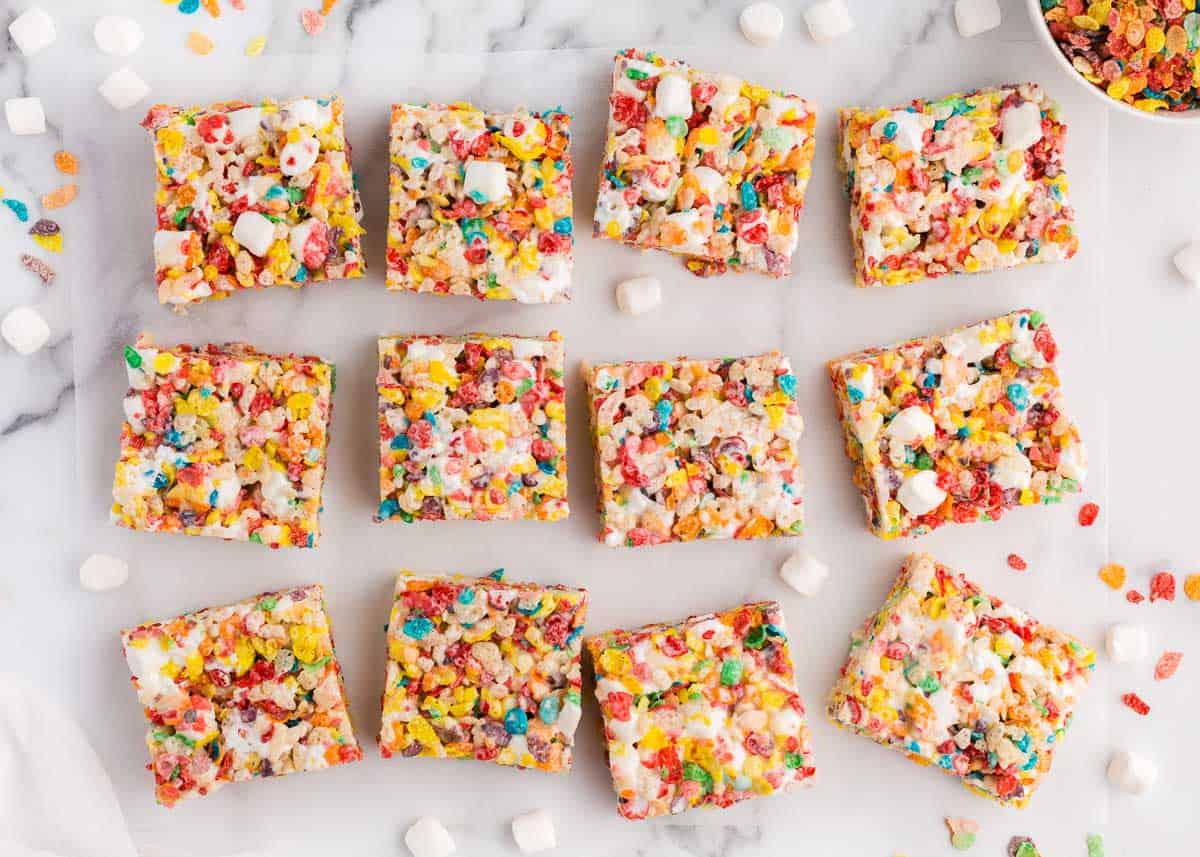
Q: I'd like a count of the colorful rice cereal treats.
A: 12